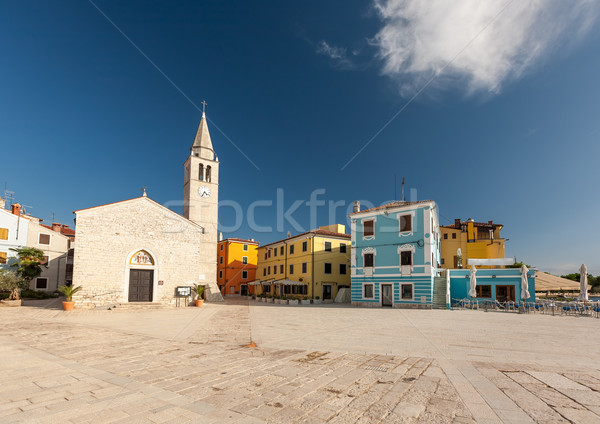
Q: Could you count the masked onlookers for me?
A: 0